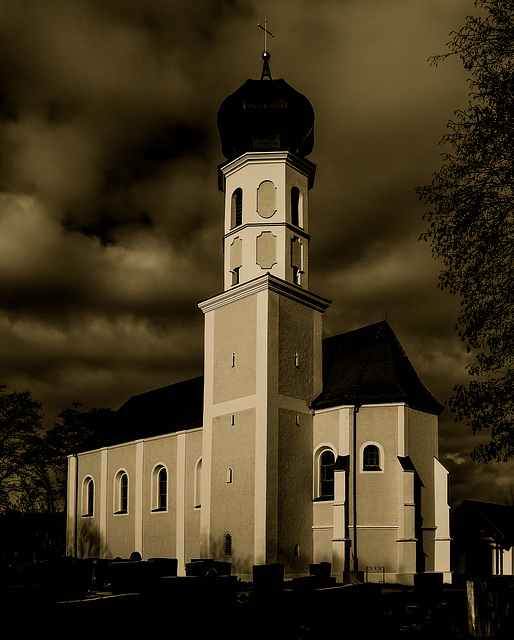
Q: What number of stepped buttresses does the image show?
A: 3